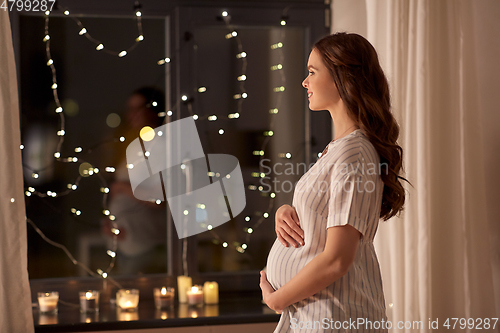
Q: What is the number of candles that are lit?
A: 6